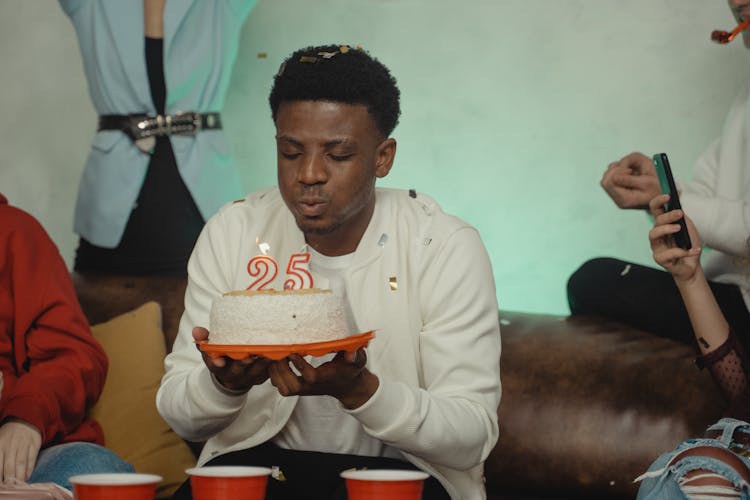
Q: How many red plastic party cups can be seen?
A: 3